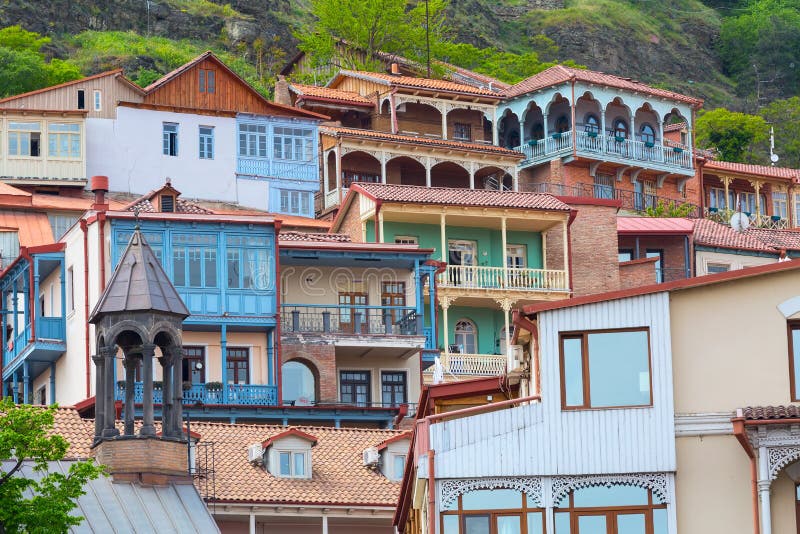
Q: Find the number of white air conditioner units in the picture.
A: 3